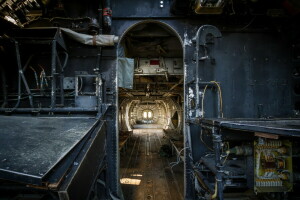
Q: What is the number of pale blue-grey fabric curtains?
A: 1